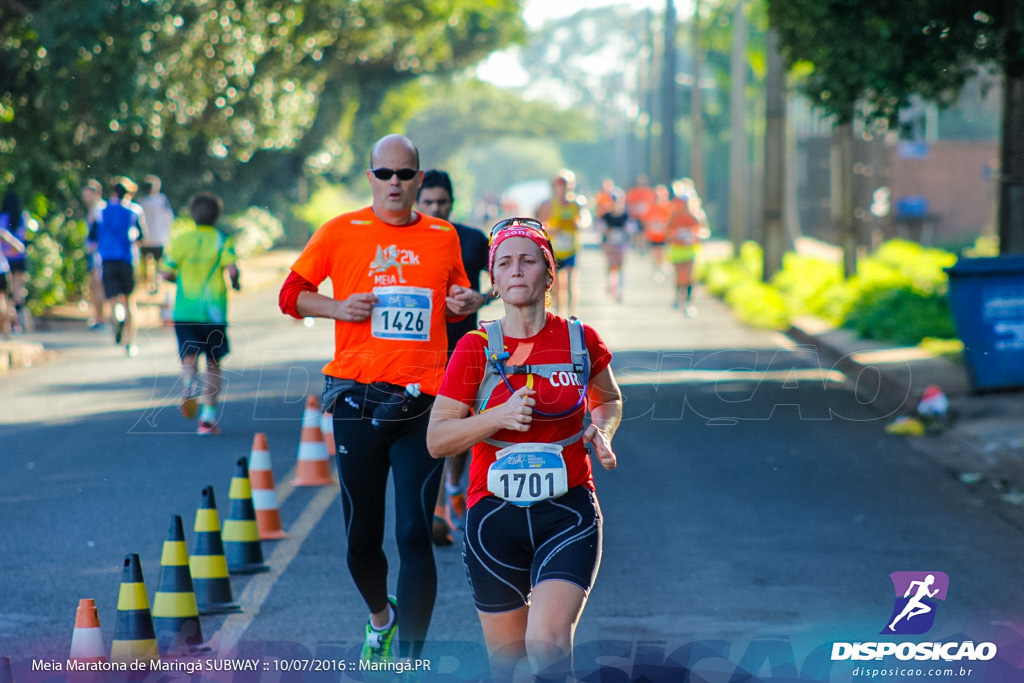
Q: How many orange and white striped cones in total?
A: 4